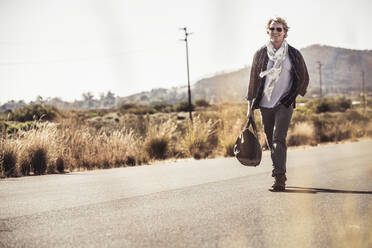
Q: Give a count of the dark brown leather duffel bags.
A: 1